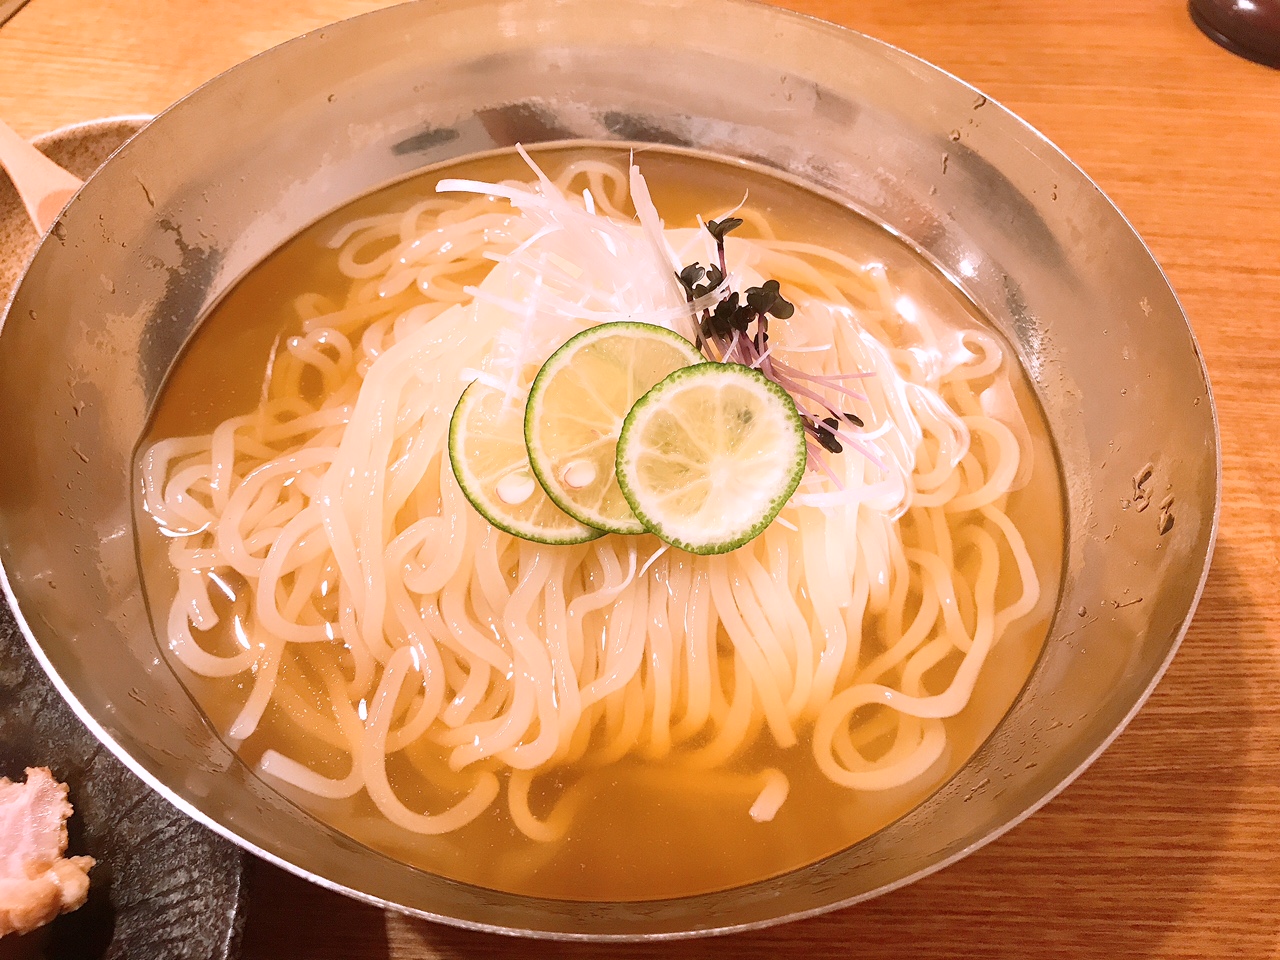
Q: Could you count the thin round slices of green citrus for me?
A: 3